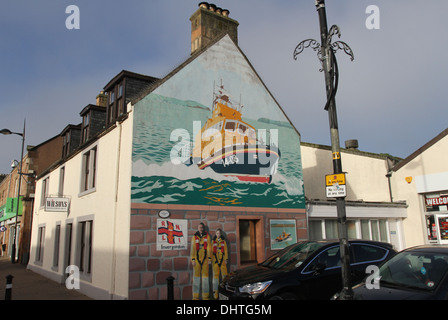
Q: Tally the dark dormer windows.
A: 3